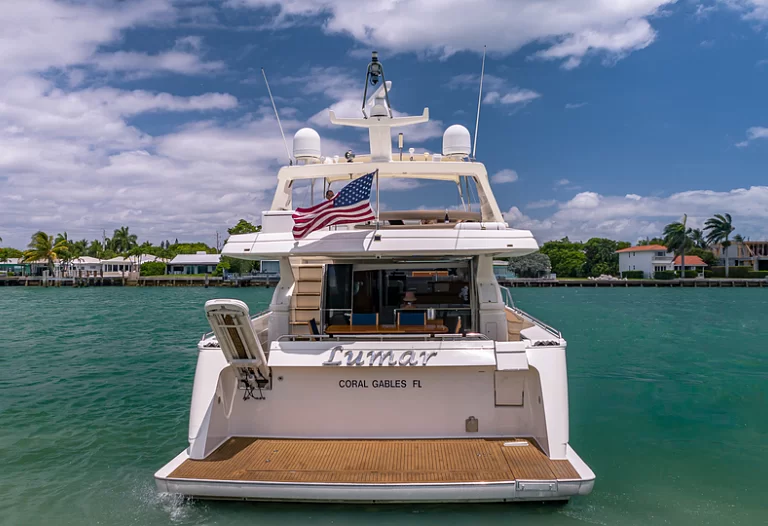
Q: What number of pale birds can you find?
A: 0